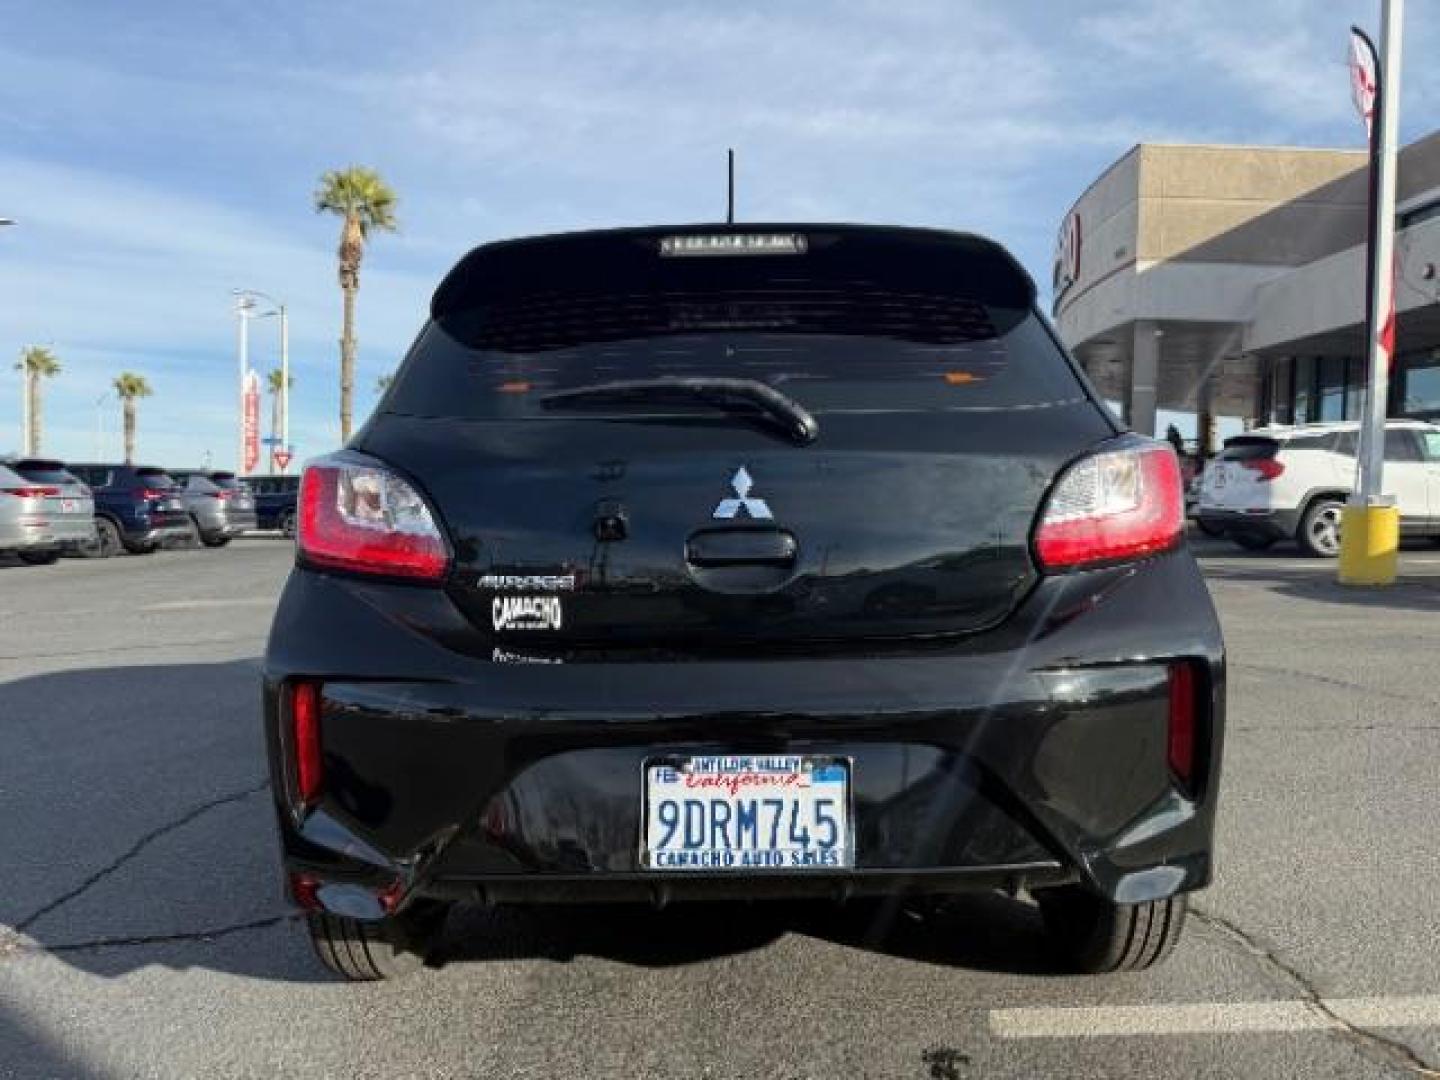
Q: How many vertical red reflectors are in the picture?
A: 2